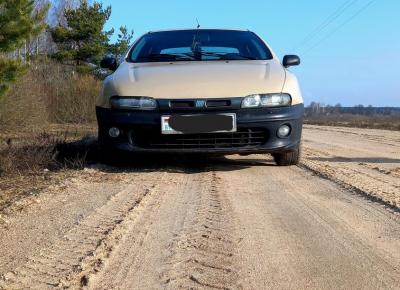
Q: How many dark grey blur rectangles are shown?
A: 1